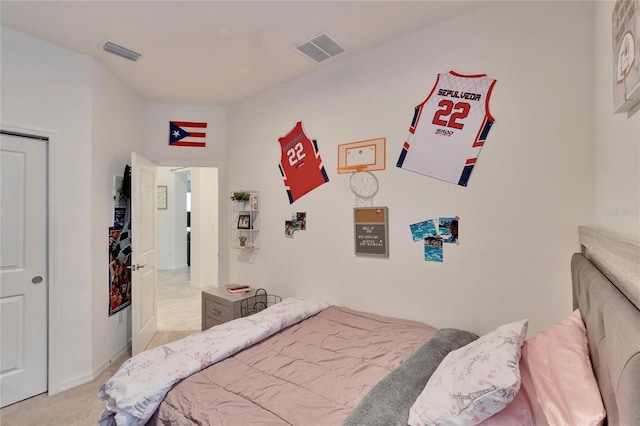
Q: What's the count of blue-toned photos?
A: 3